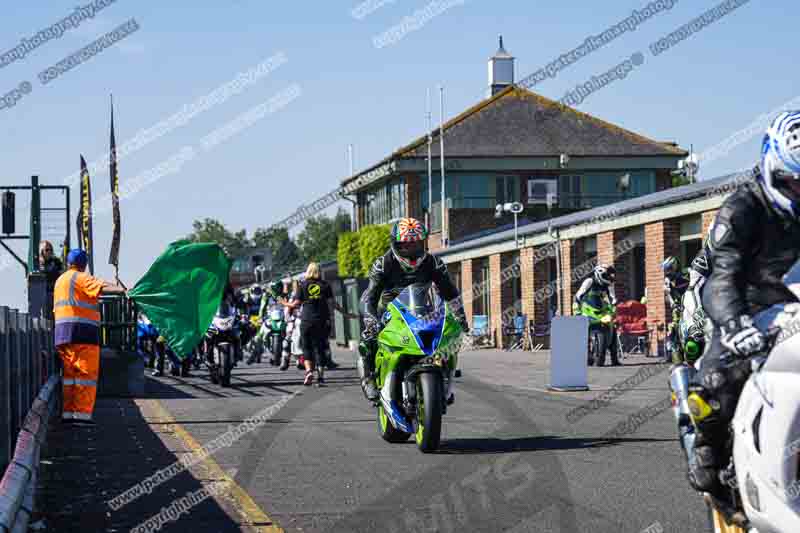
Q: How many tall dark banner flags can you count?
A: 2